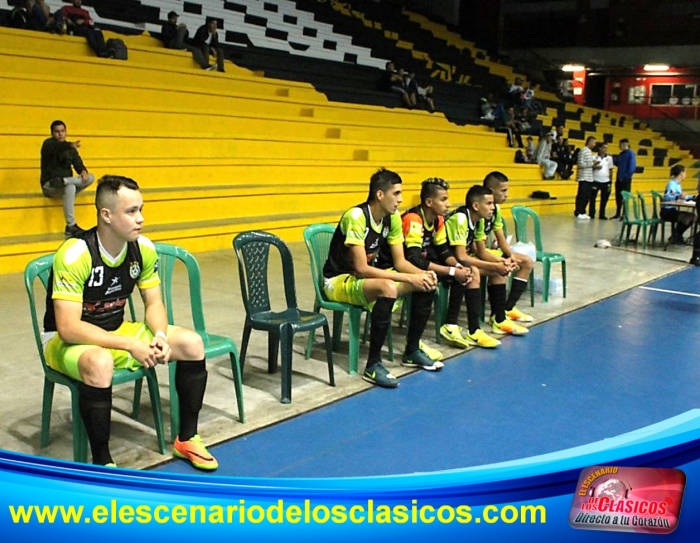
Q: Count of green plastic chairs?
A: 11